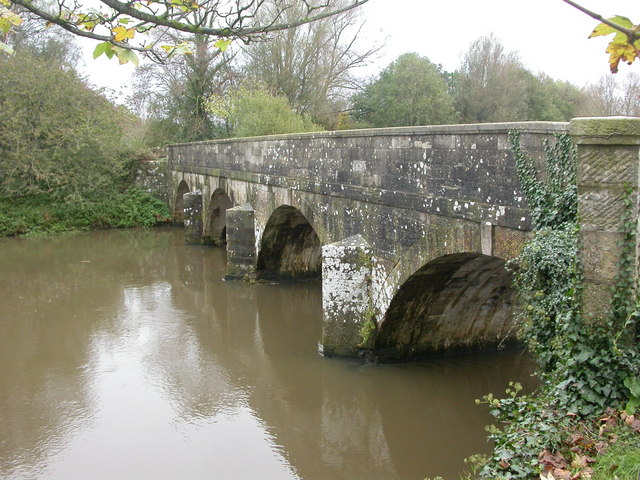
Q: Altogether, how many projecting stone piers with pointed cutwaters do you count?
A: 3